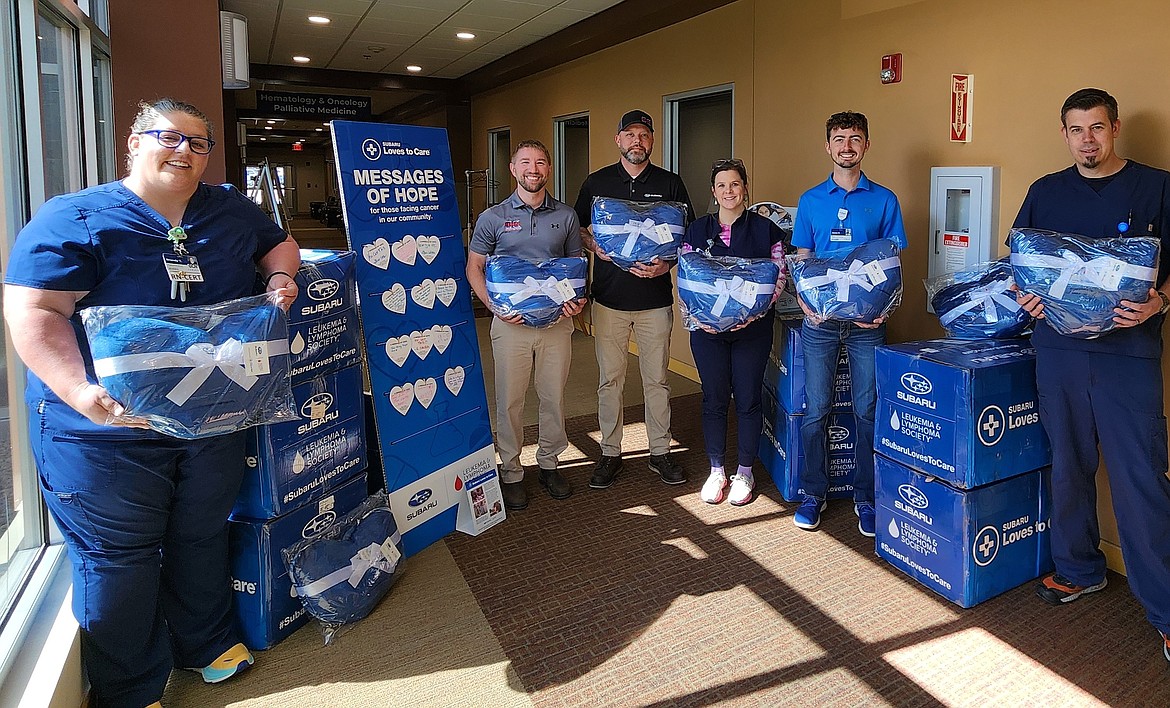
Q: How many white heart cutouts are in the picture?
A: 12